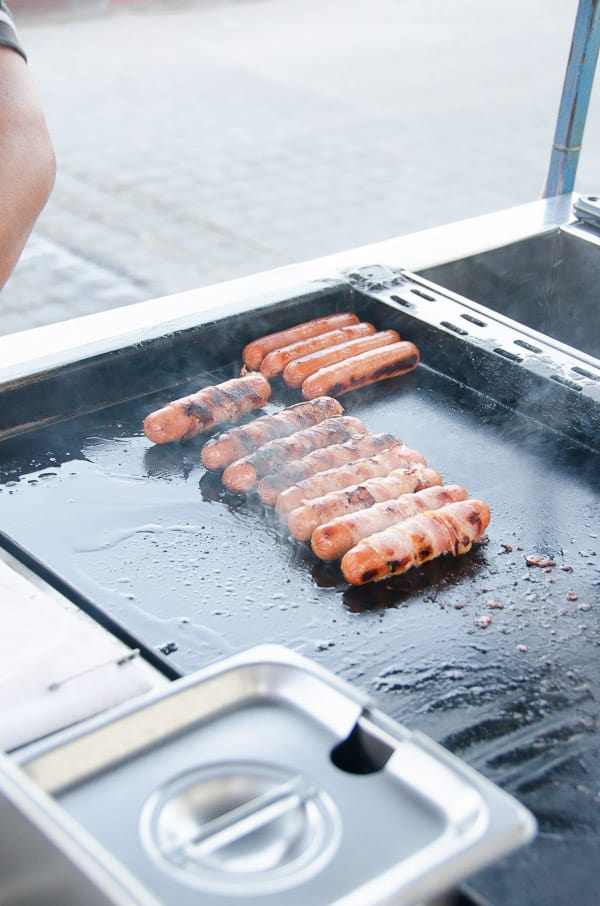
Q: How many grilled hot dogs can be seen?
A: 12